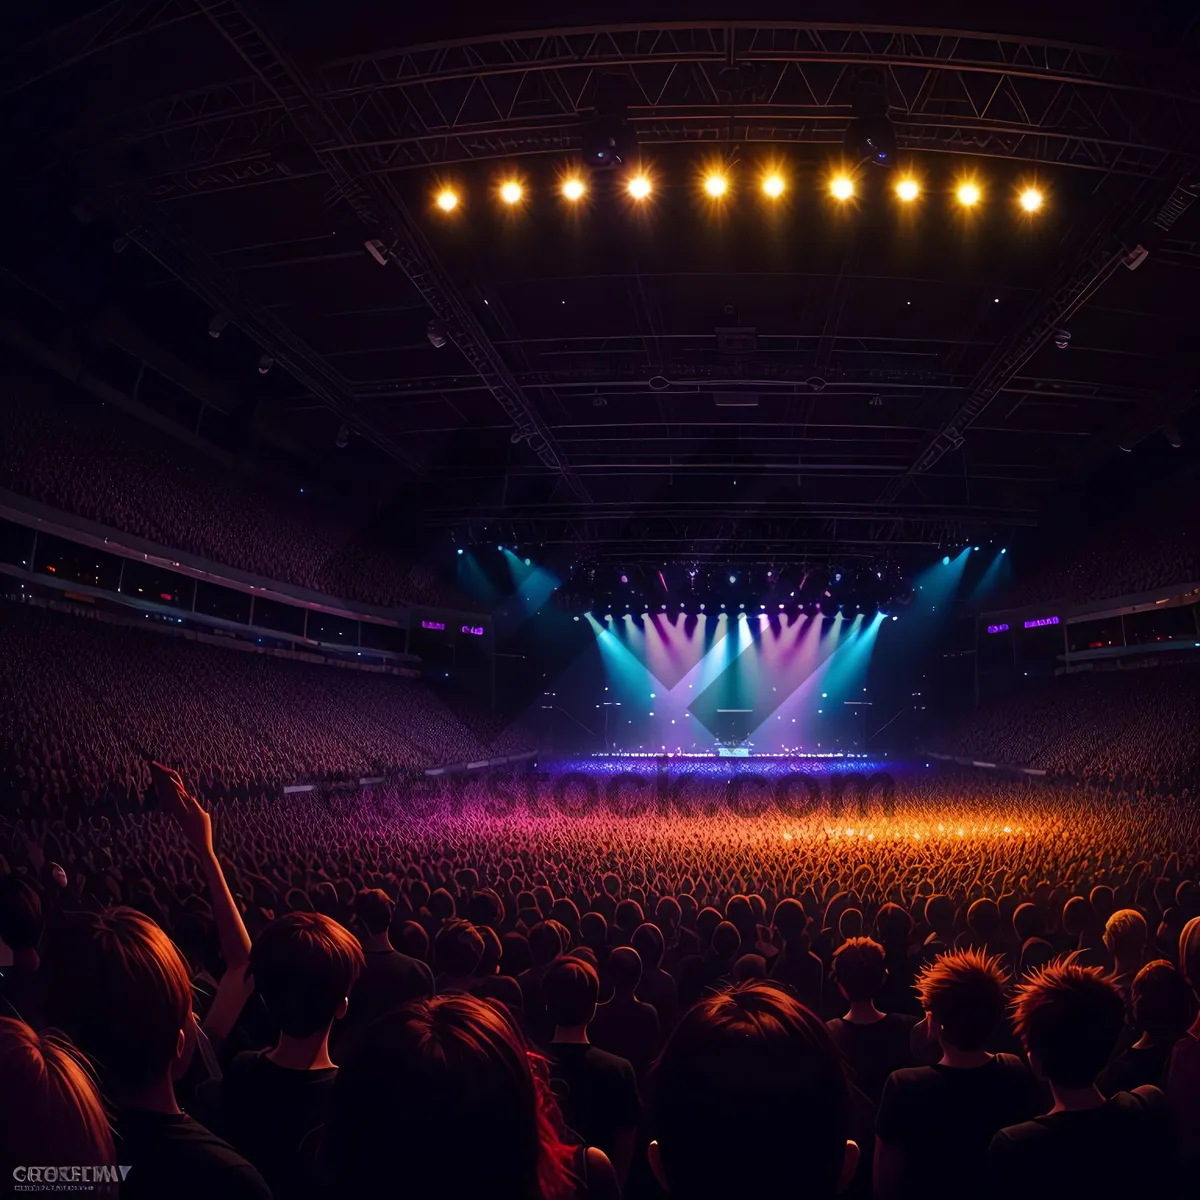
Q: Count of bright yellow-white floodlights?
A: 10